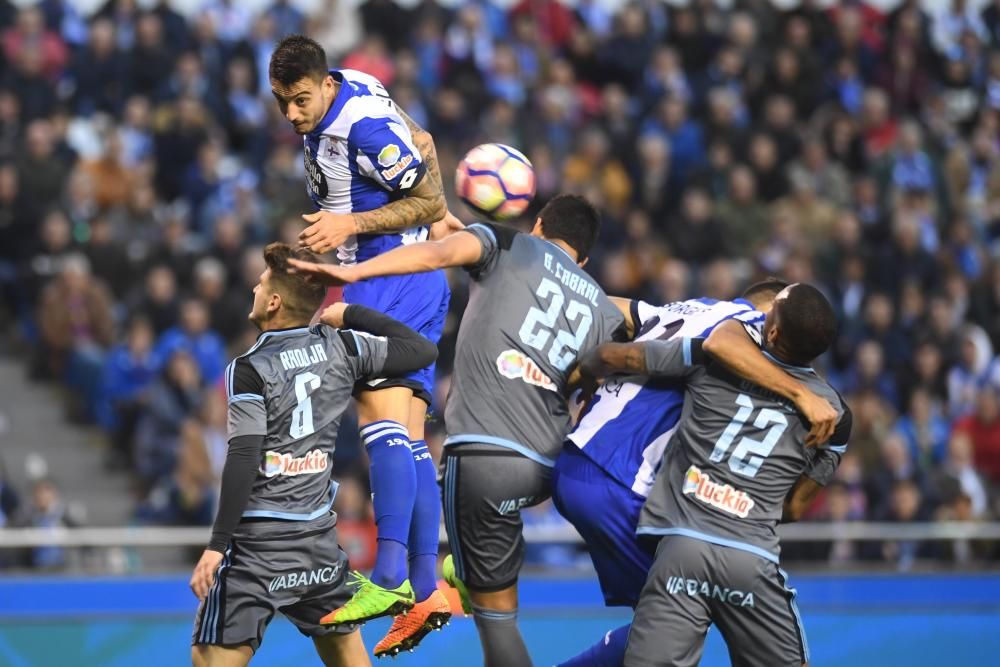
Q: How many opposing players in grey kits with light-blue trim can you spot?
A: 3